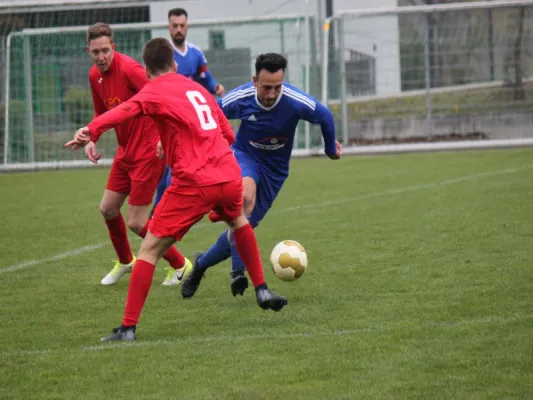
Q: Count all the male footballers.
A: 4